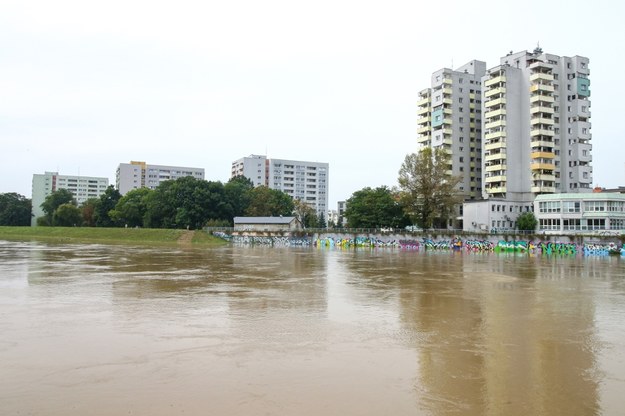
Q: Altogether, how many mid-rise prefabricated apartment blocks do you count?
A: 3